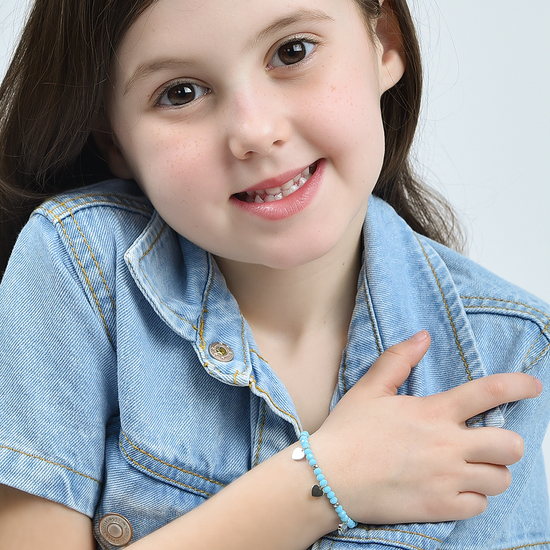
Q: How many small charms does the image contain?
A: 3